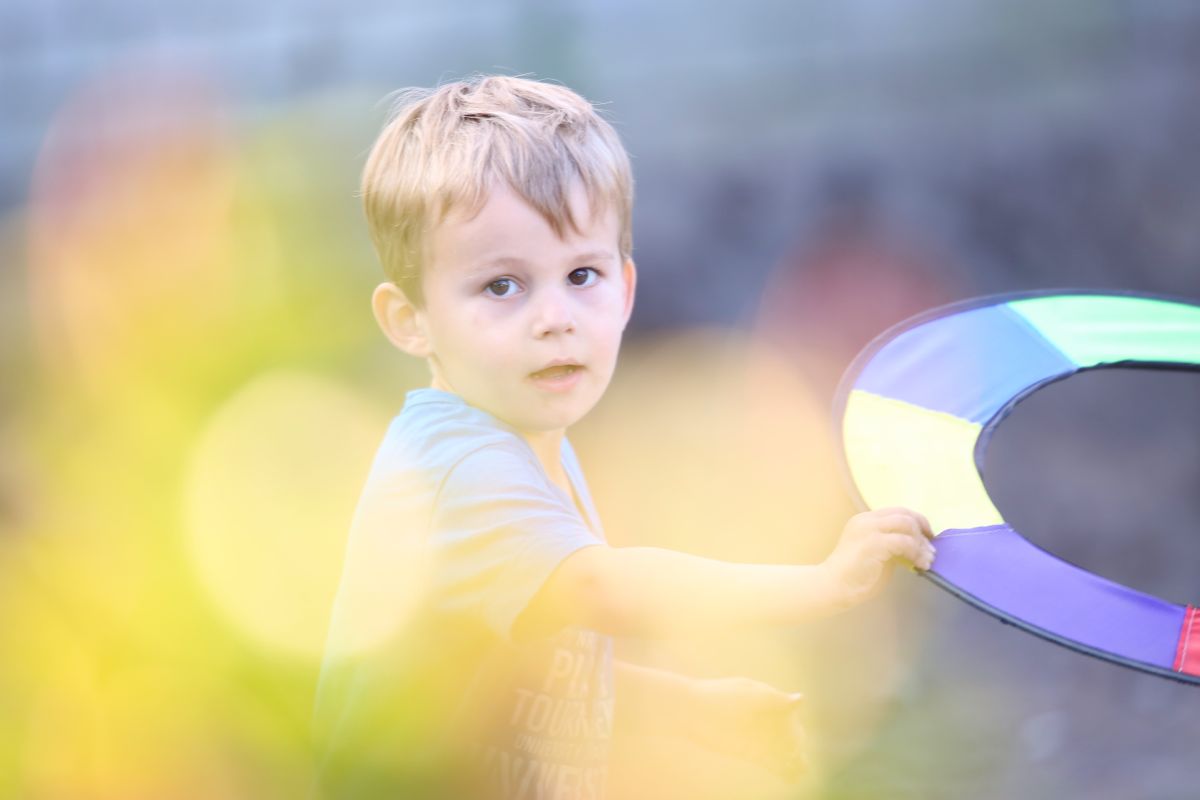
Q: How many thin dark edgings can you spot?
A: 2